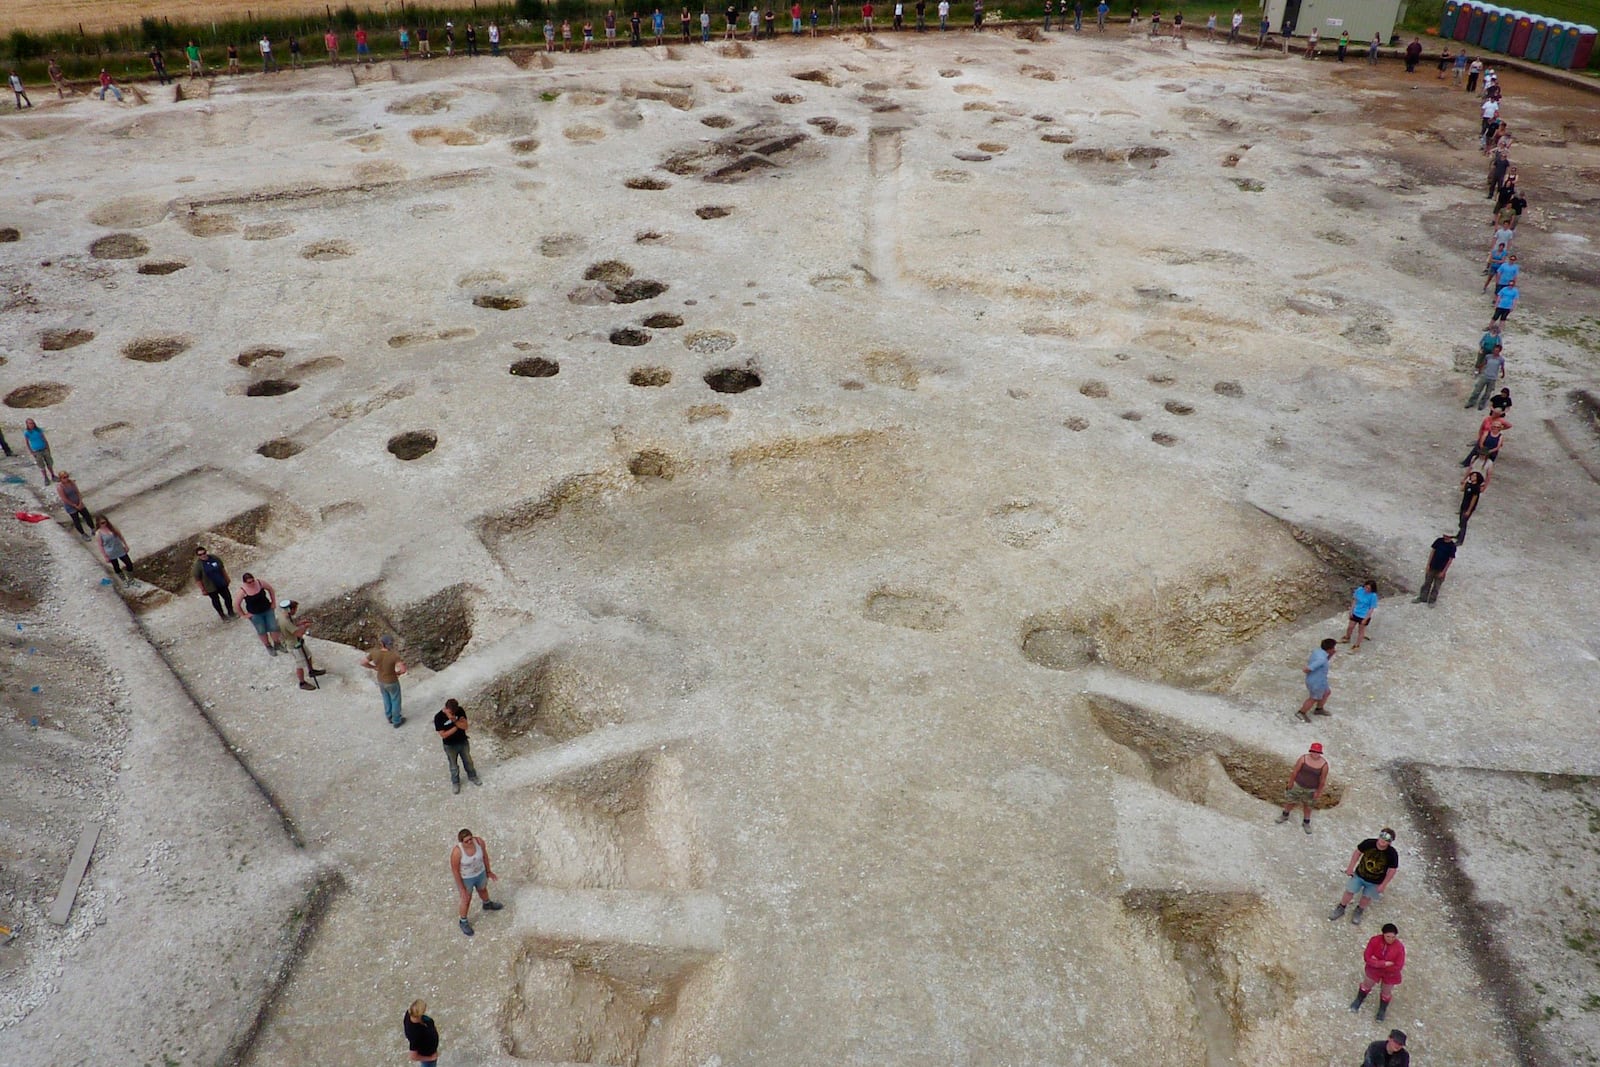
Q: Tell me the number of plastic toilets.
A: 9